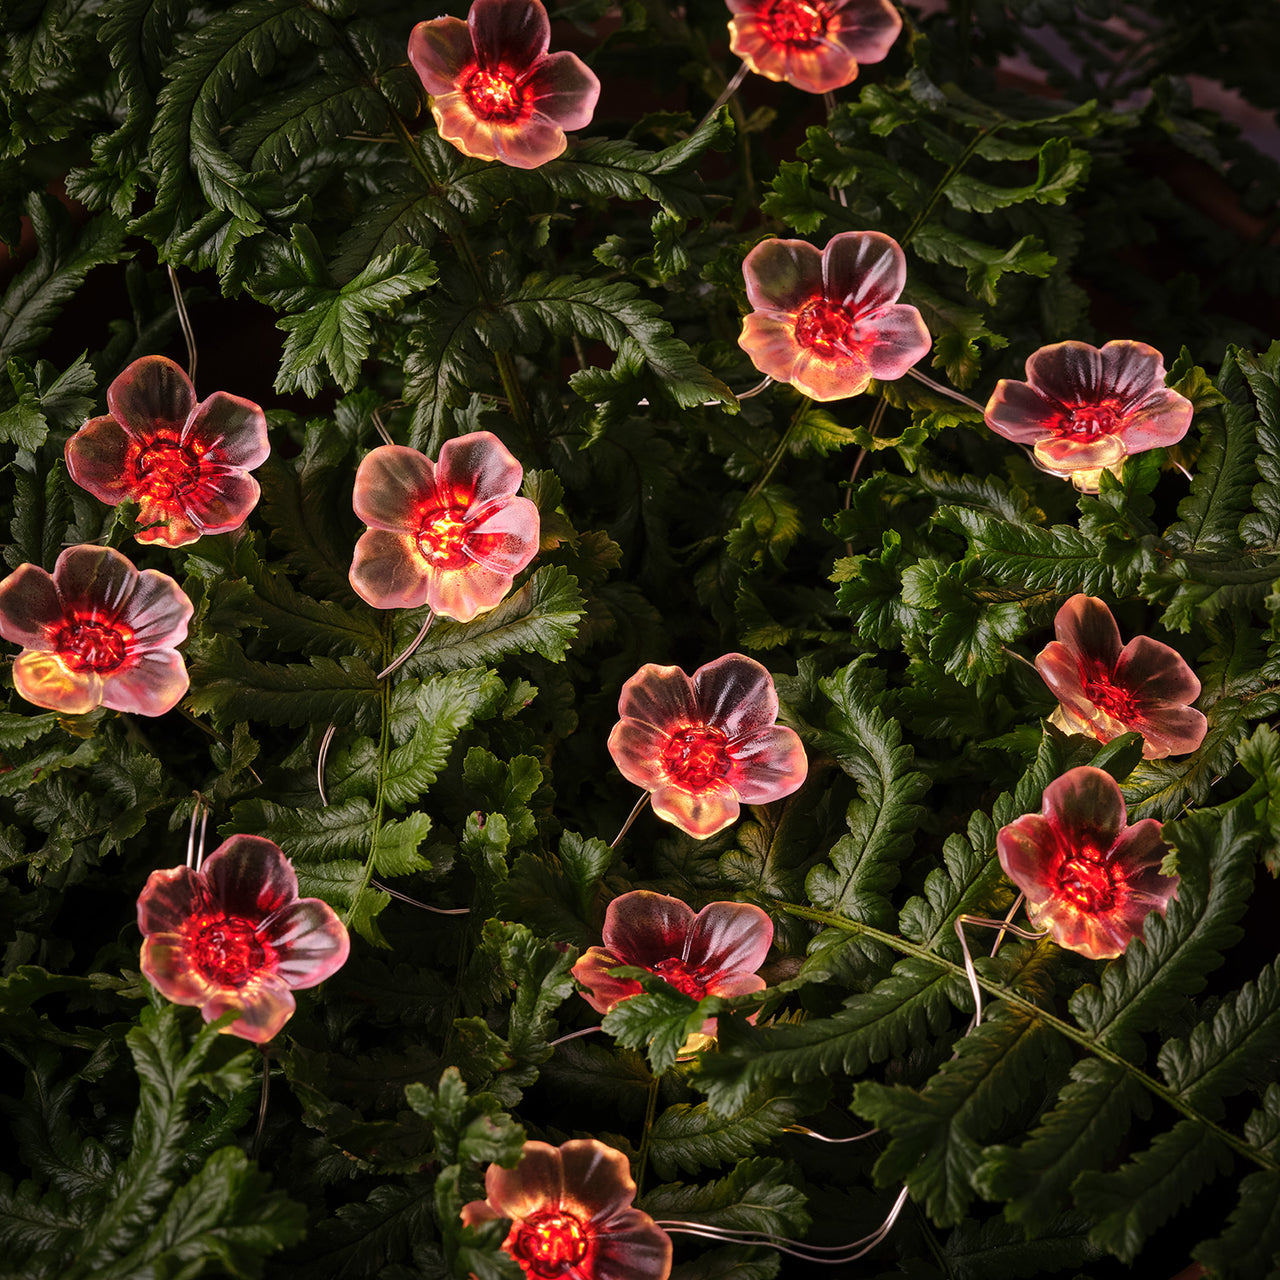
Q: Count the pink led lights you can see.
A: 13